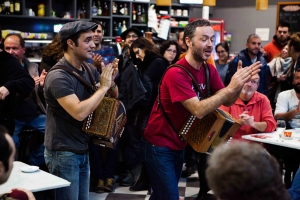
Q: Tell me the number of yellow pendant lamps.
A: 3